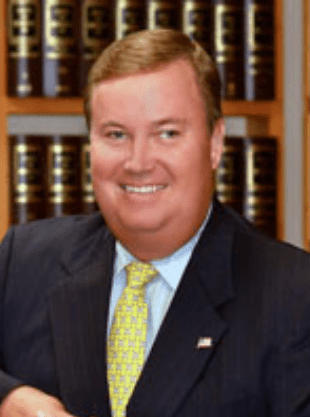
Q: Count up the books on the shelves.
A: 13